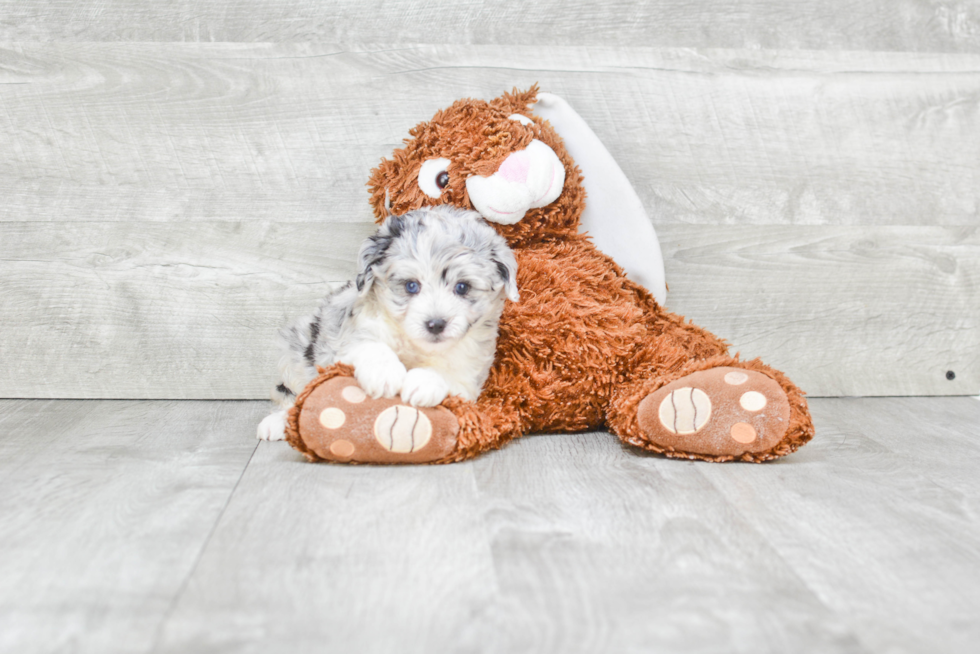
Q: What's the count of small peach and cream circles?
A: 6